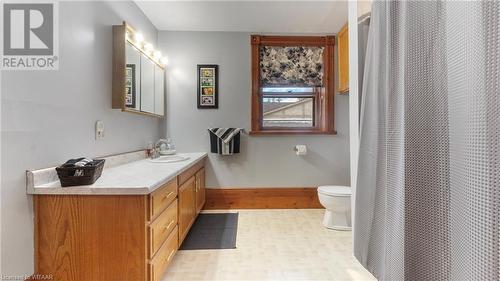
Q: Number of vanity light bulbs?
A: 4